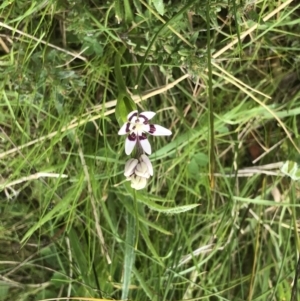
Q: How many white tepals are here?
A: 6